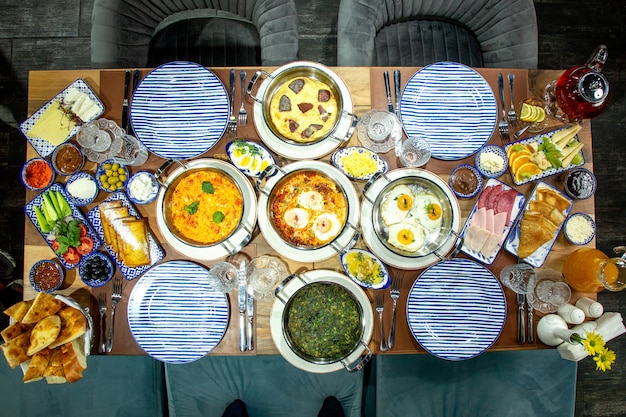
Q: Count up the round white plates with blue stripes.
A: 4